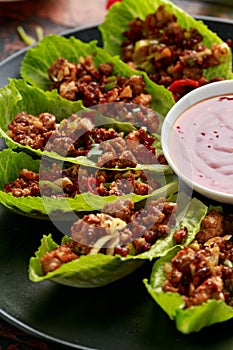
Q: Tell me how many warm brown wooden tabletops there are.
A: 1